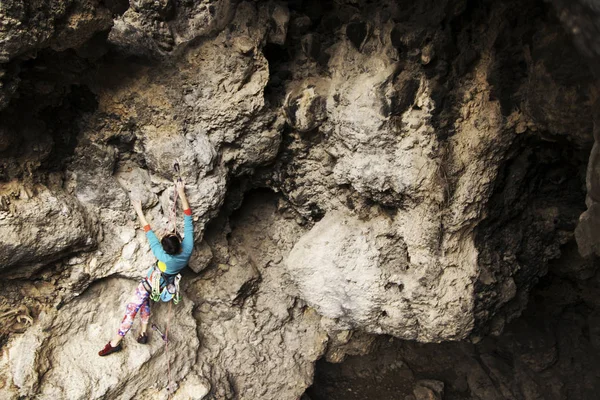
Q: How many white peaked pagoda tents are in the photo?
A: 0